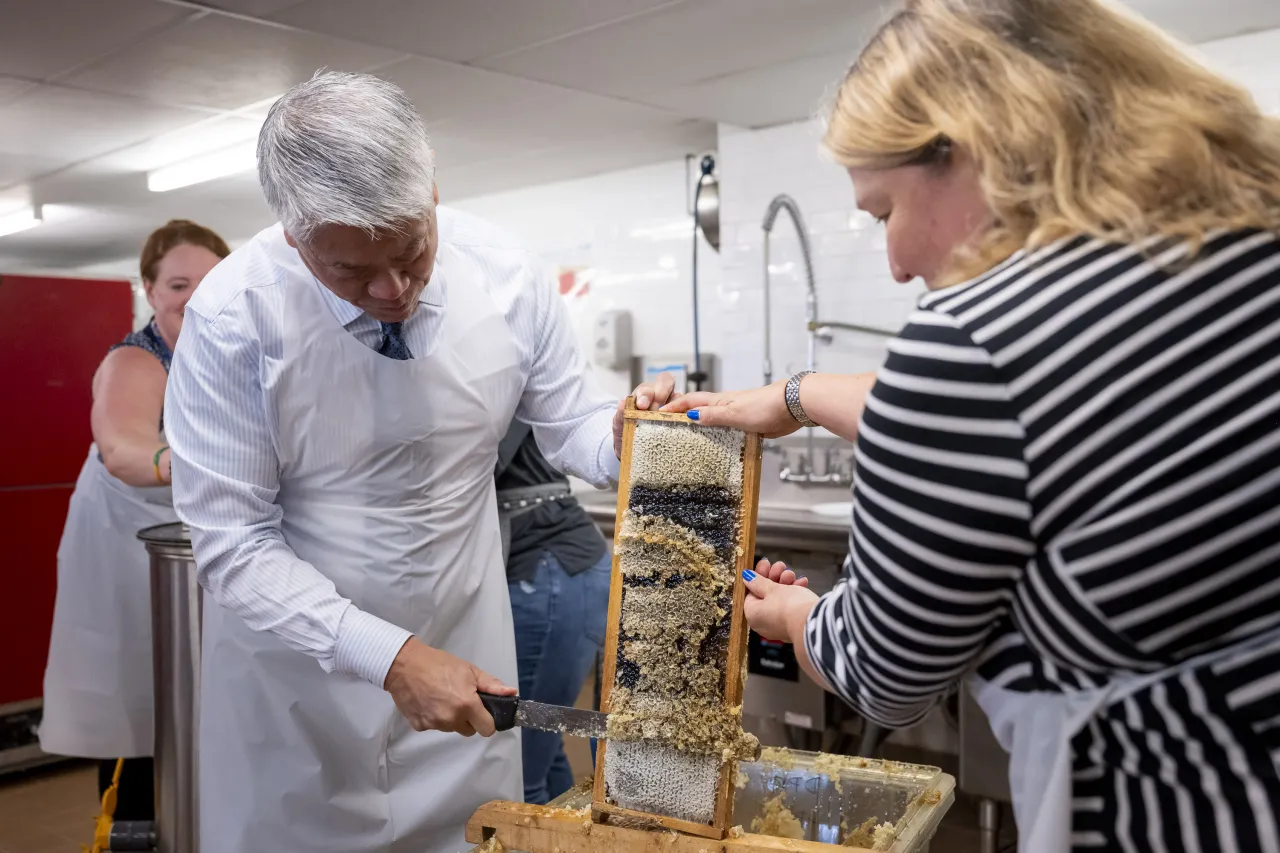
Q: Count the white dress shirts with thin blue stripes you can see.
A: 1